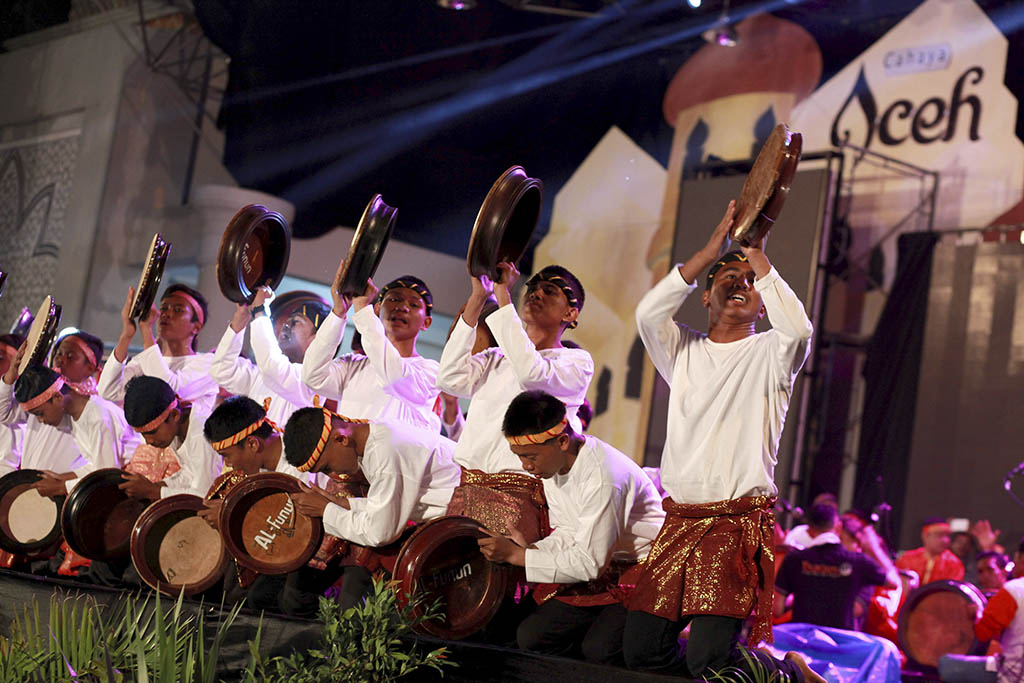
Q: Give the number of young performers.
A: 12